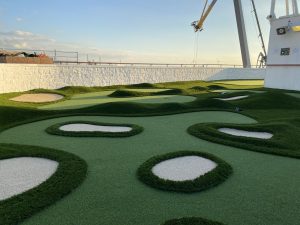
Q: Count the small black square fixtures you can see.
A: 2